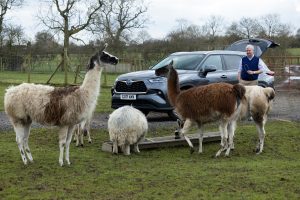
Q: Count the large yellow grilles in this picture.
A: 0